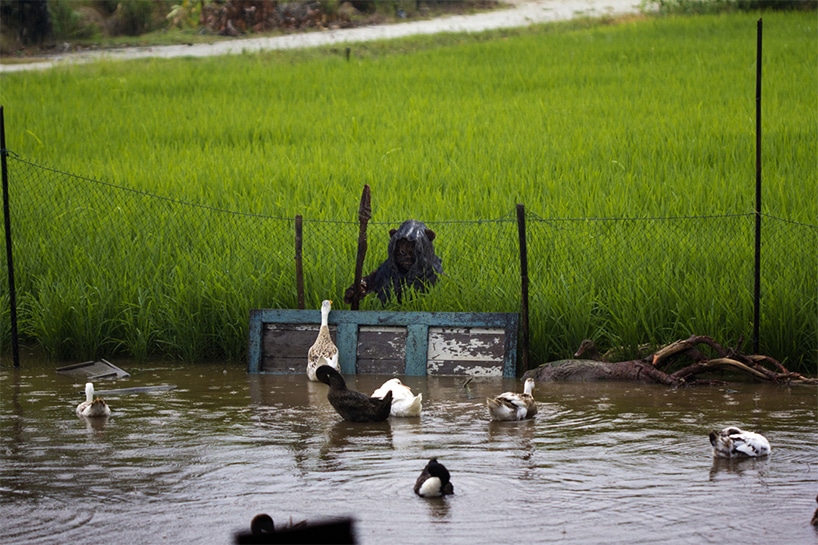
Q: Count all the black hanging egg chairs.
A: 0